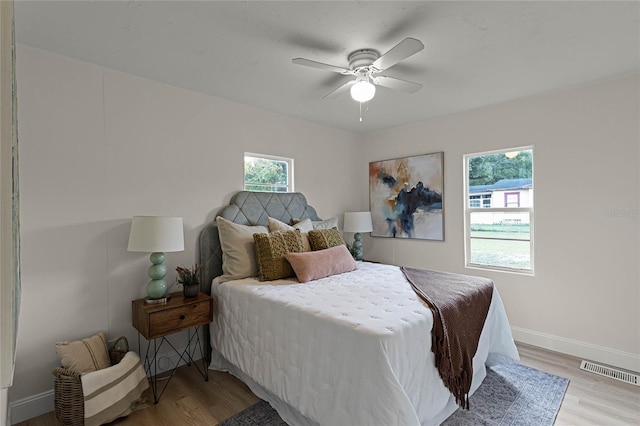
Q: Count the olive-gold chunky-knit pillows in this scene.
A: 2